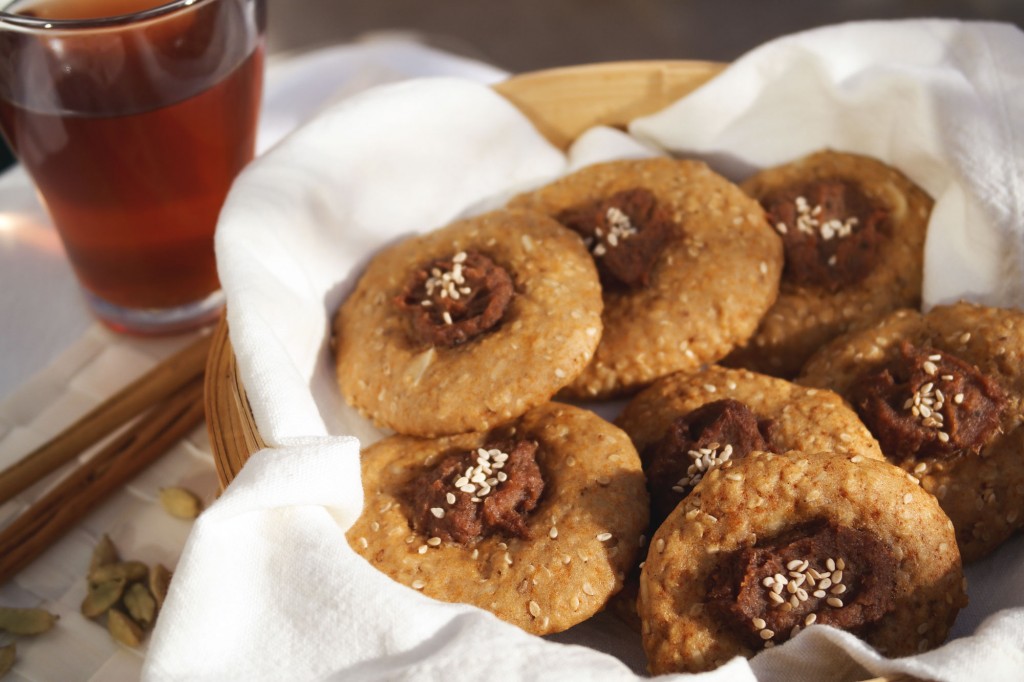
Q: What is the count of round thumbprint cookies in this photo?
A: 7